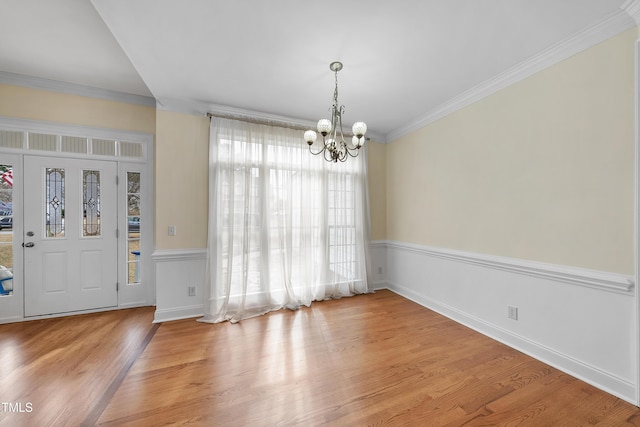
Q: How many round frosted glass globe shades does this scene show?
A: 5